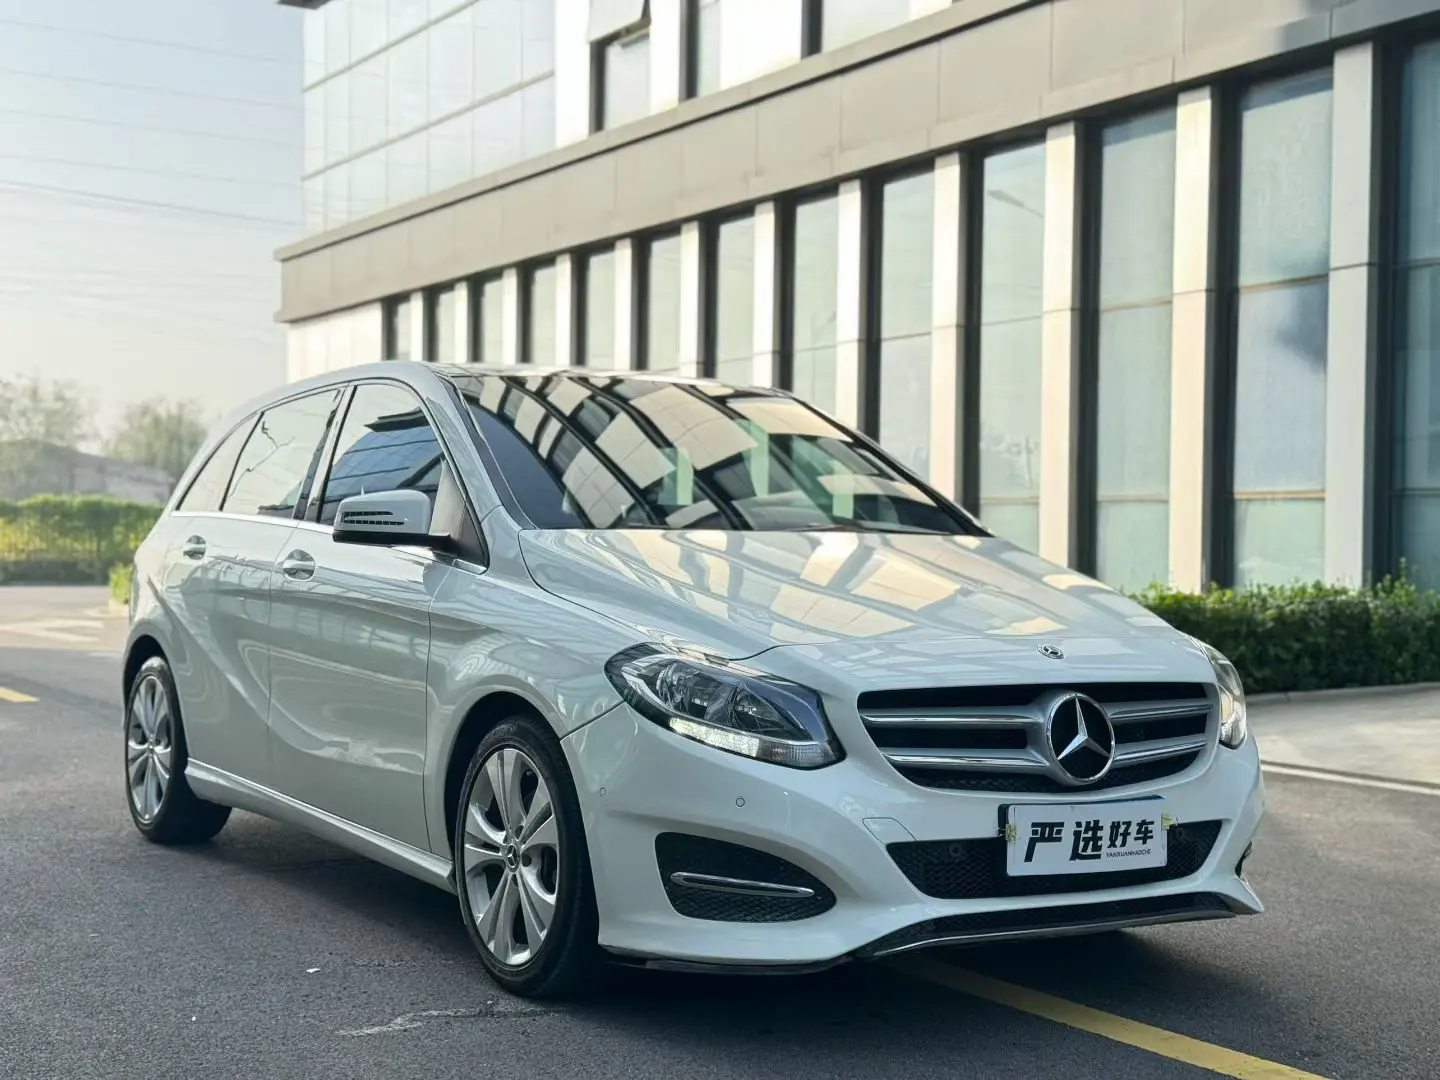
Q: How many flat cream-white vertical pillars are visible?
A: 12